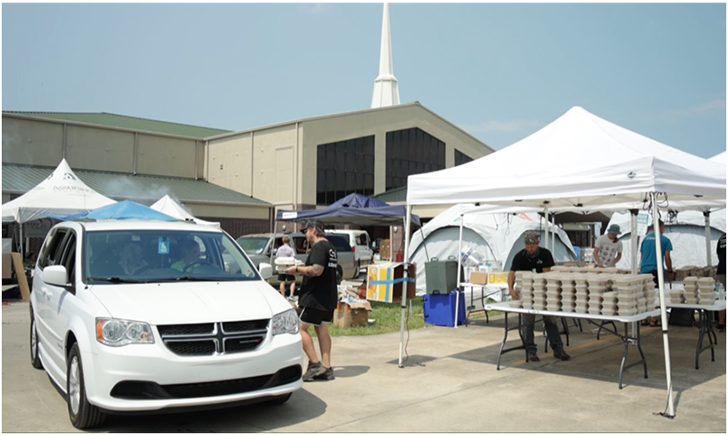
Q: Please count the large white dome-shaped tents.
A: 2